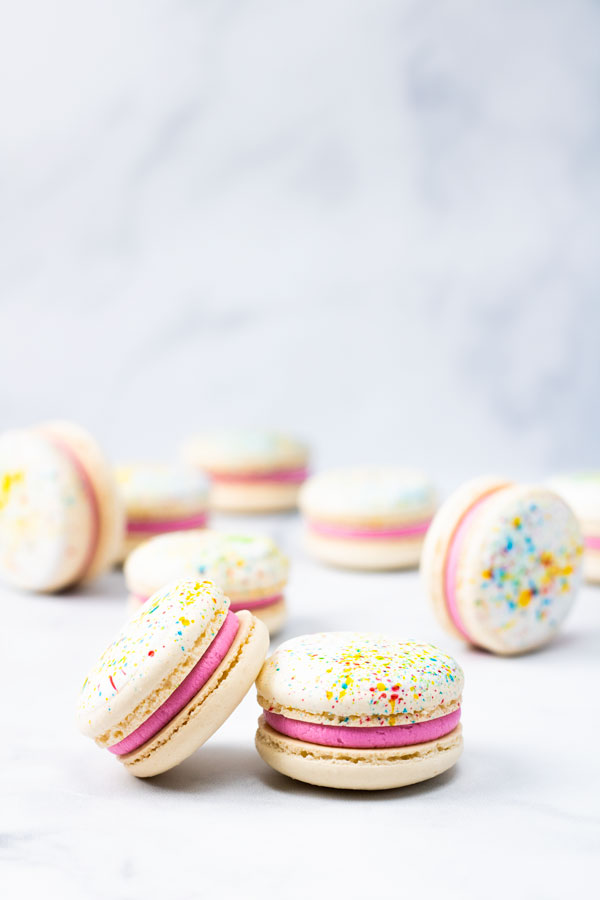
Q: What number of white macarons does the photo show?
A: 9